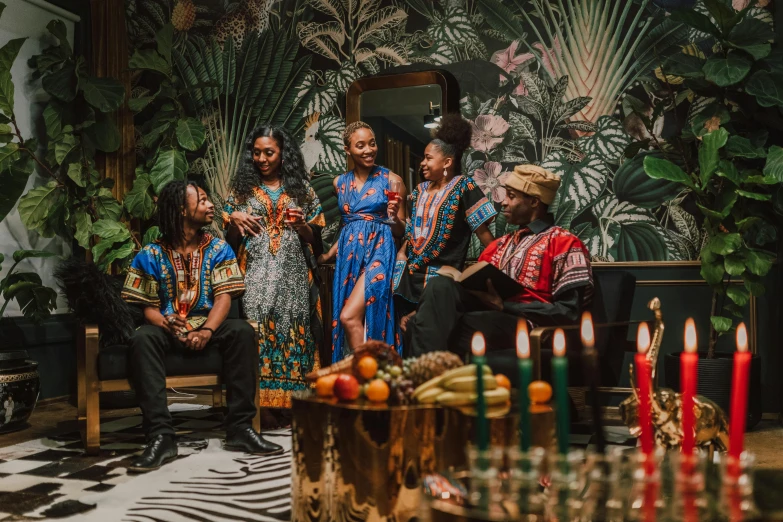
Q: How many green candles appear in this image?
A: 3